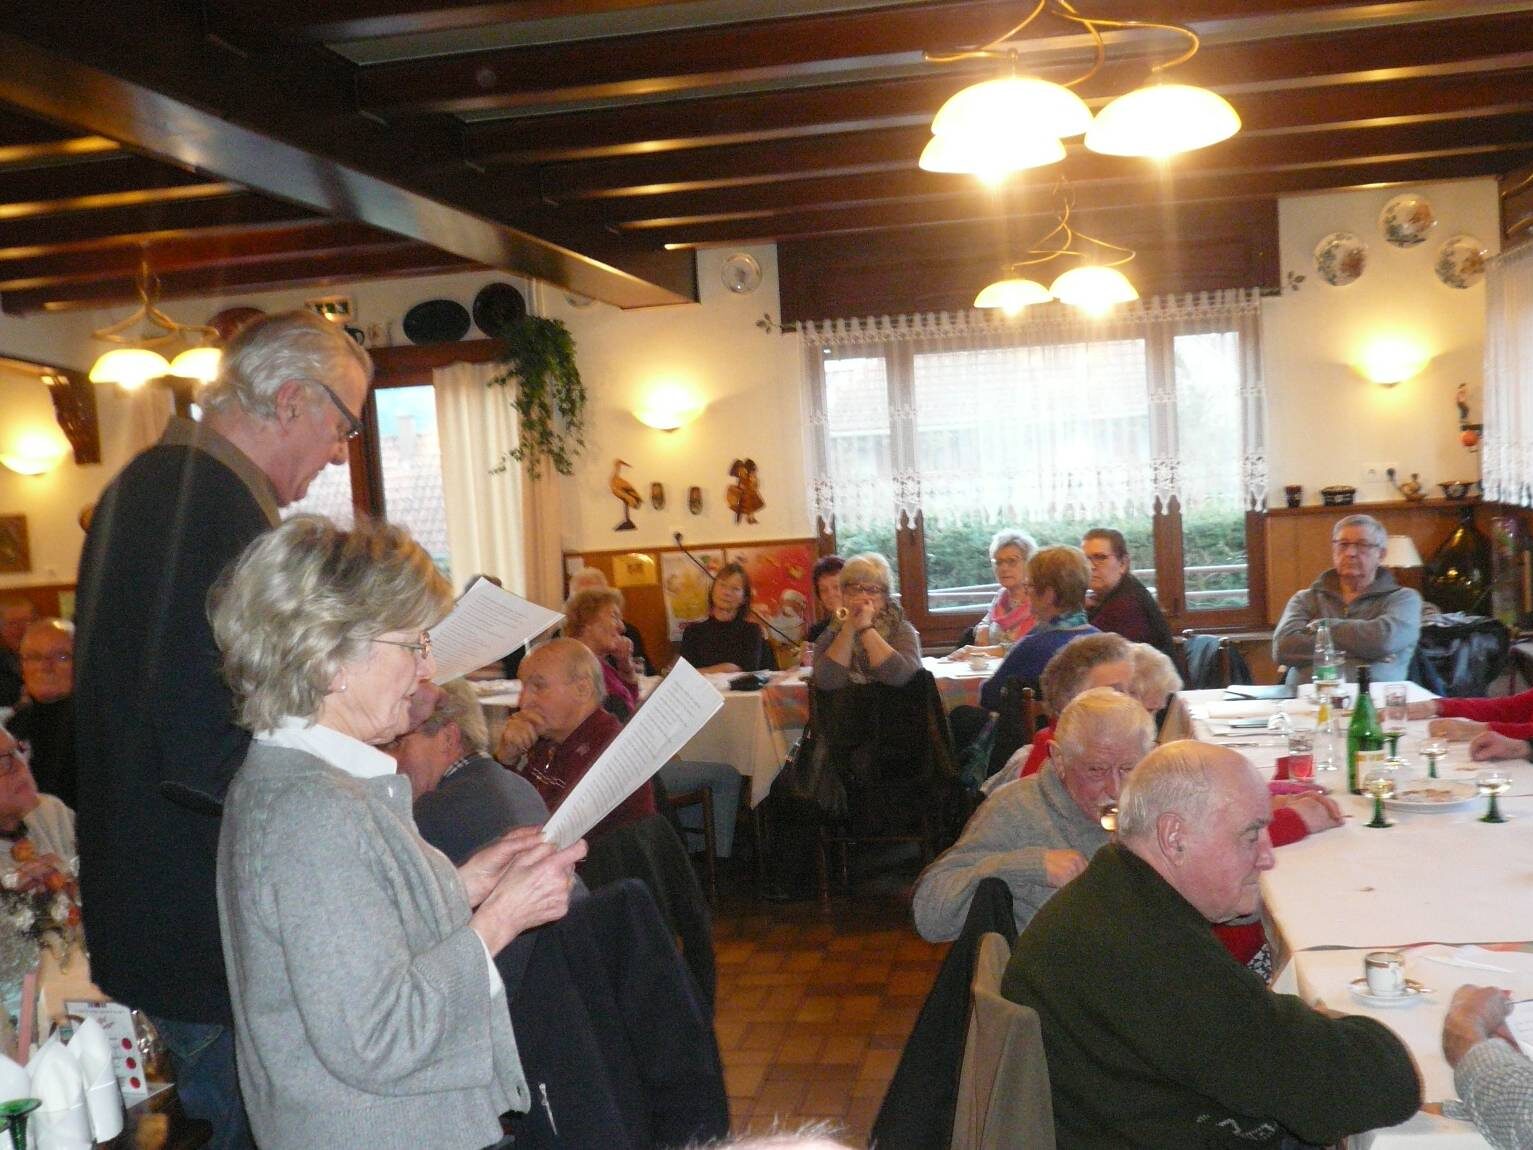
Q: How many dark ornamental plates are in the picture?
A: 2